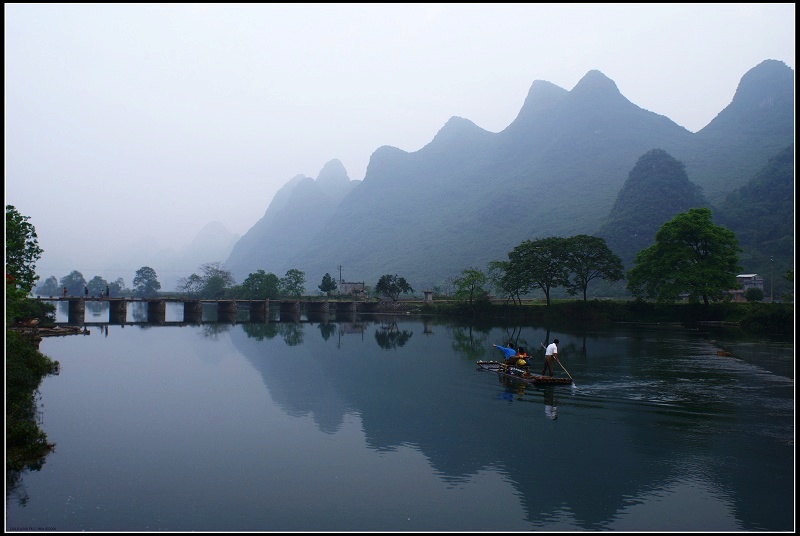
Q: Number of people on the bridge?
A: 4